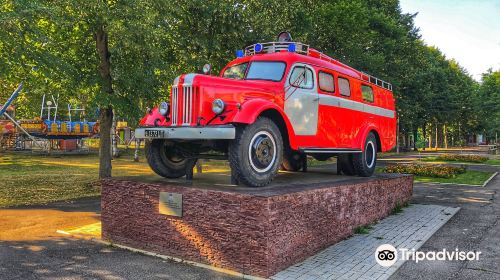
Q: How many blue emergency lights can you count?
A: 3